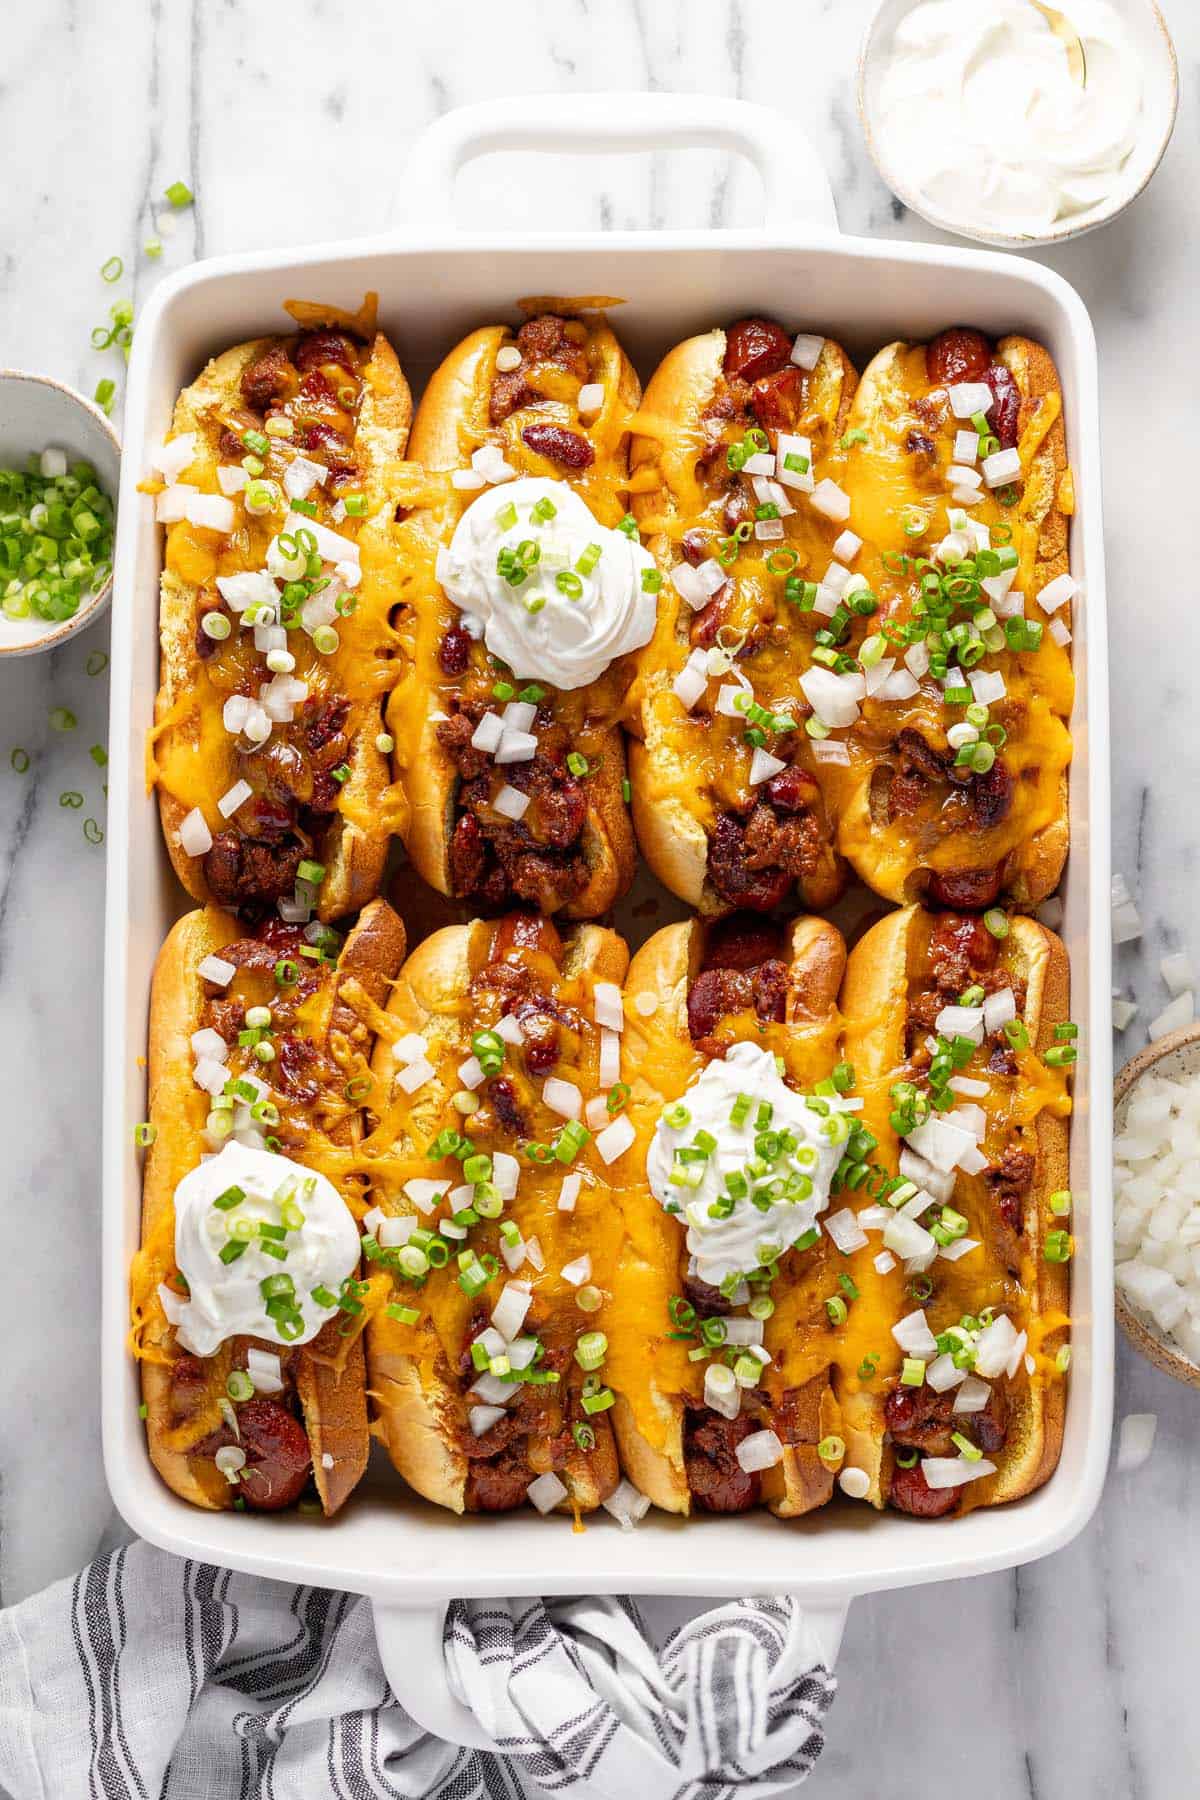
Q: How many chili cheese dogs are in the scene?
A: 8